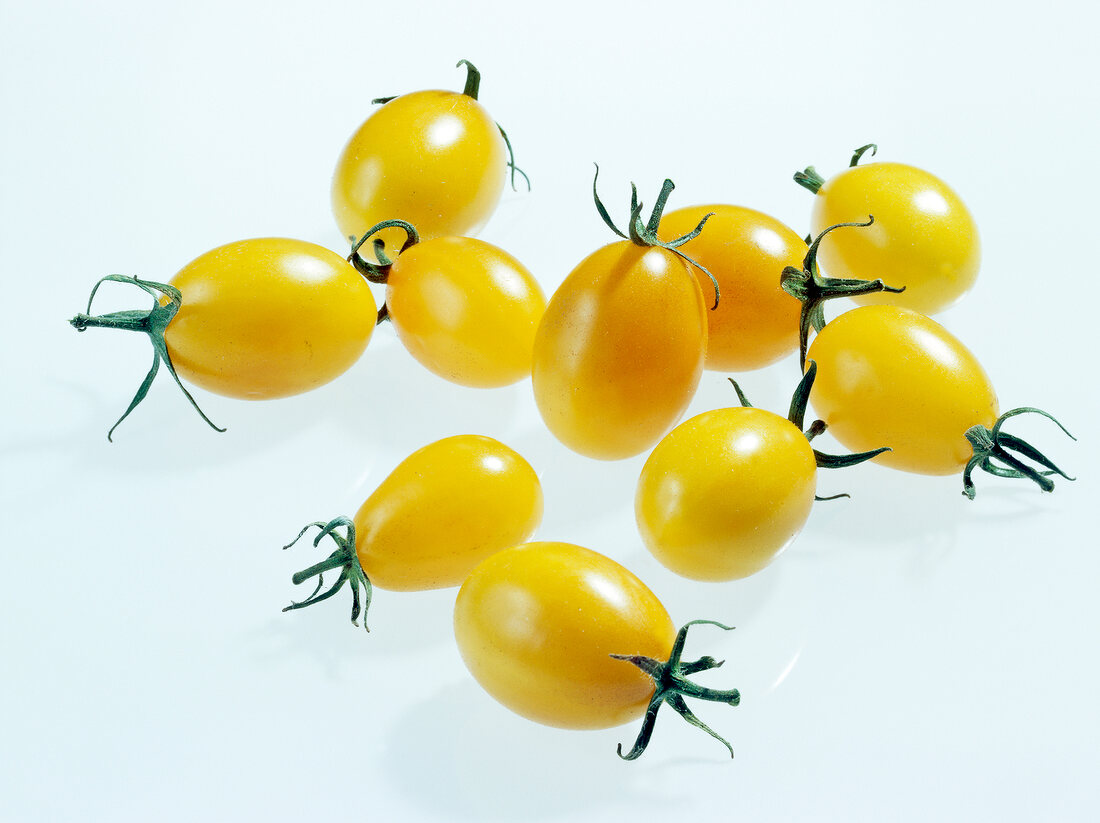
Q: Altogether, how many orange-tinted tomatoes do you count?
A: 2